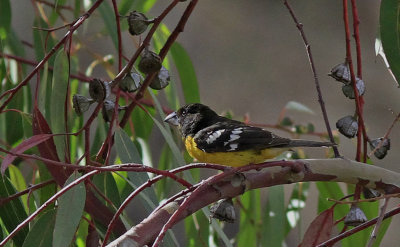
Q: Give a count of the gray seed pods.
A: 14